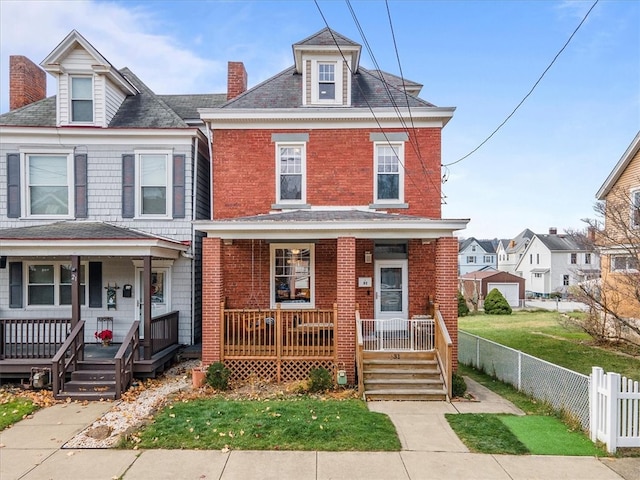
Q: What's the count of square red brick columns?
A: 3